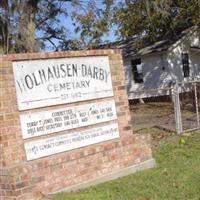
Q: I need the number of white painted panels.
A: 3